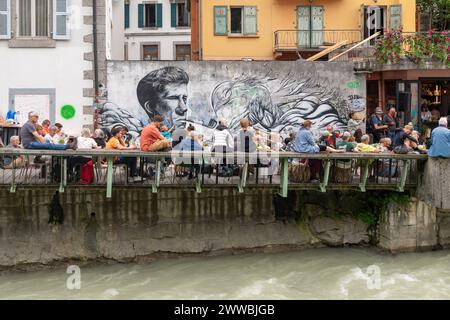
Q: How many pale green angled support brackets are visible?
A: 10